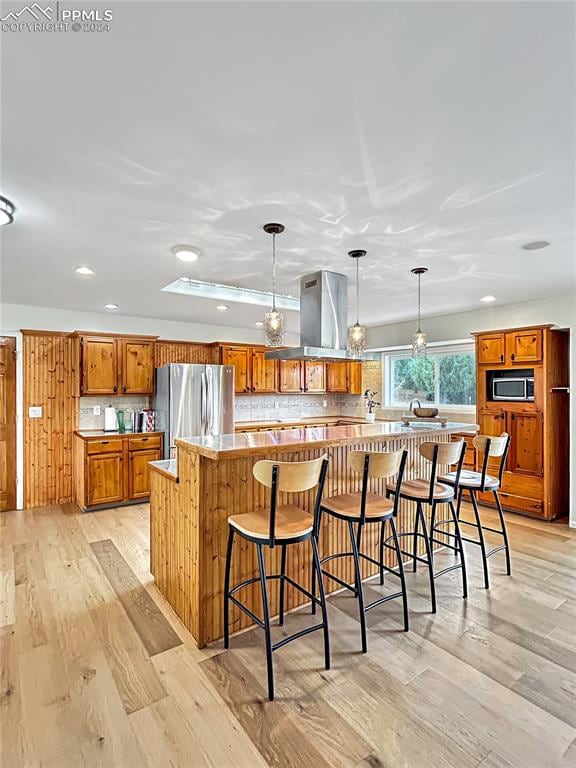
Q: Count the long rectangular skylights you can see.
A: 1